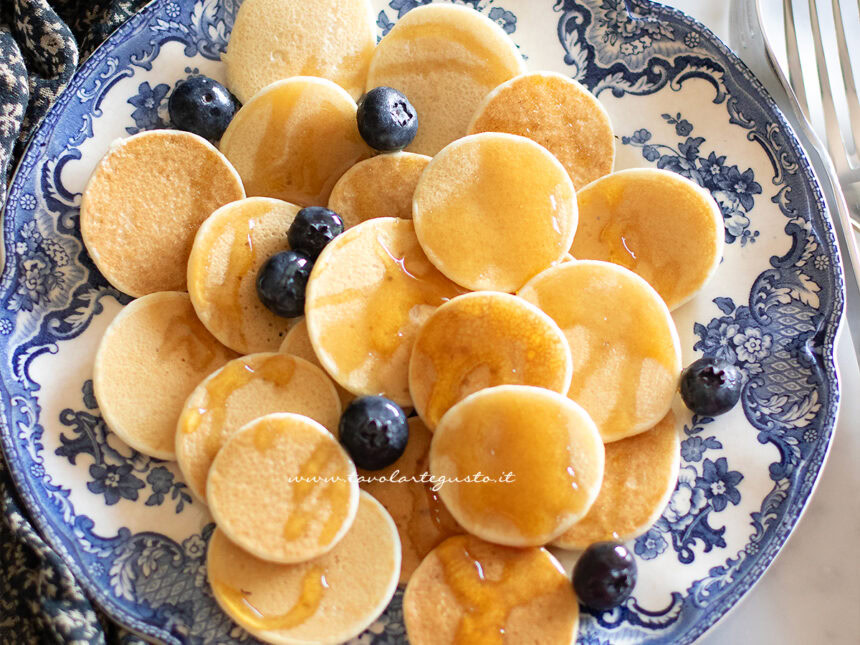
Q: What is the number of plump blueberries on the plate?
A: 7